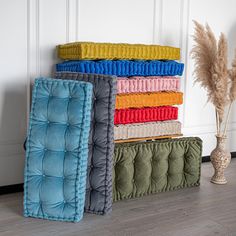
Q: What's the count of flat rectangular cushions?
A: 9